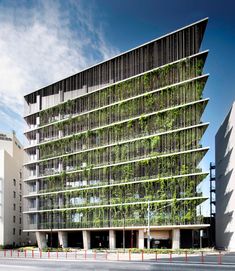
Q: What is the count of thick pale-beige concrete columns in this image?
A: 6